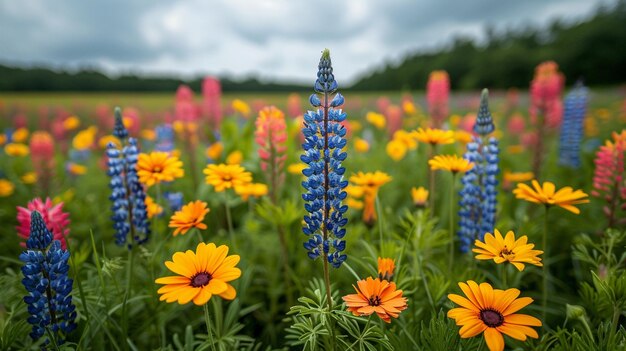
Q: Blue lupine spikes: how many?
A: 5